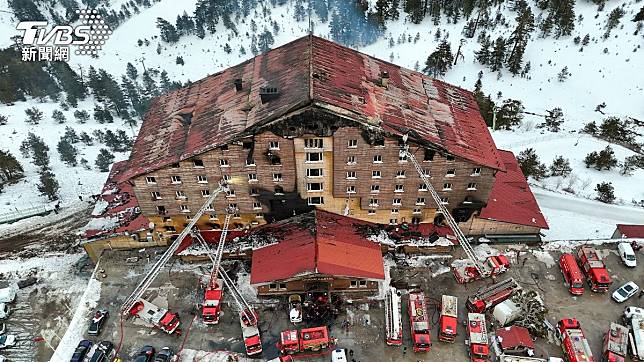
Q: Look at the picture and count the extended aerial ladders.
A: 4